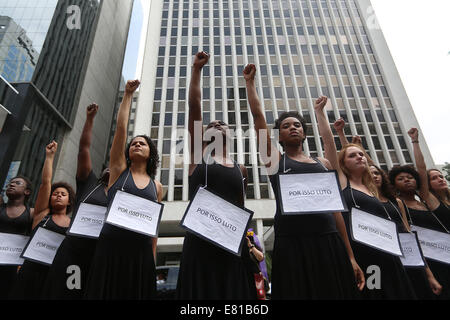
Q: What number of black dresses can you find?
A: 10